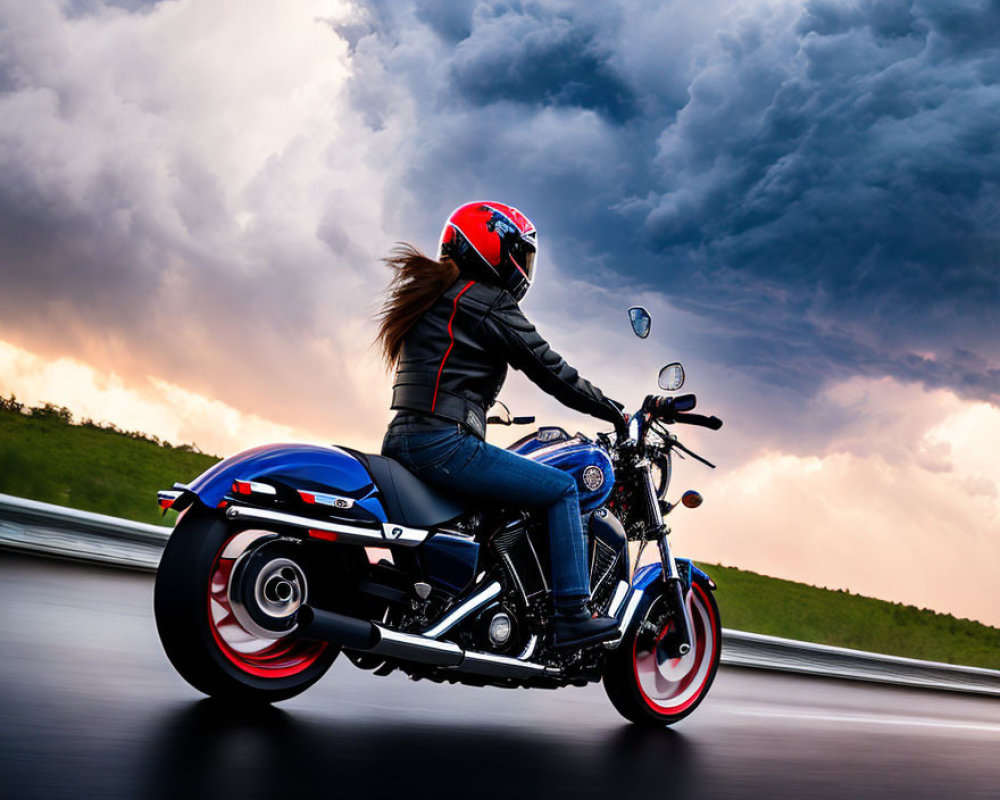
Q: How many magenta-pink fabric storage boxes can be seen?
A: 0